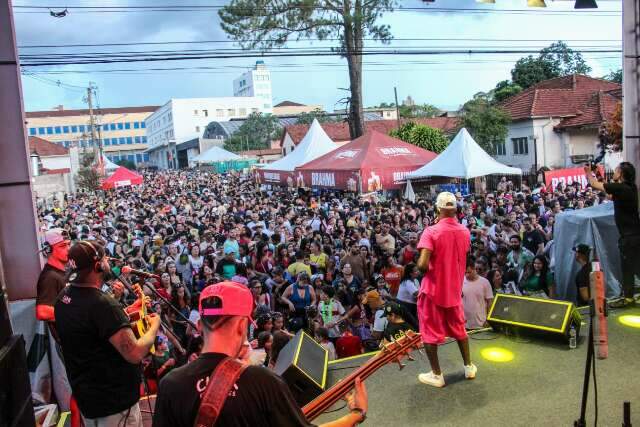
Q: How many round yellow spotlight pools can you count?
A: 2